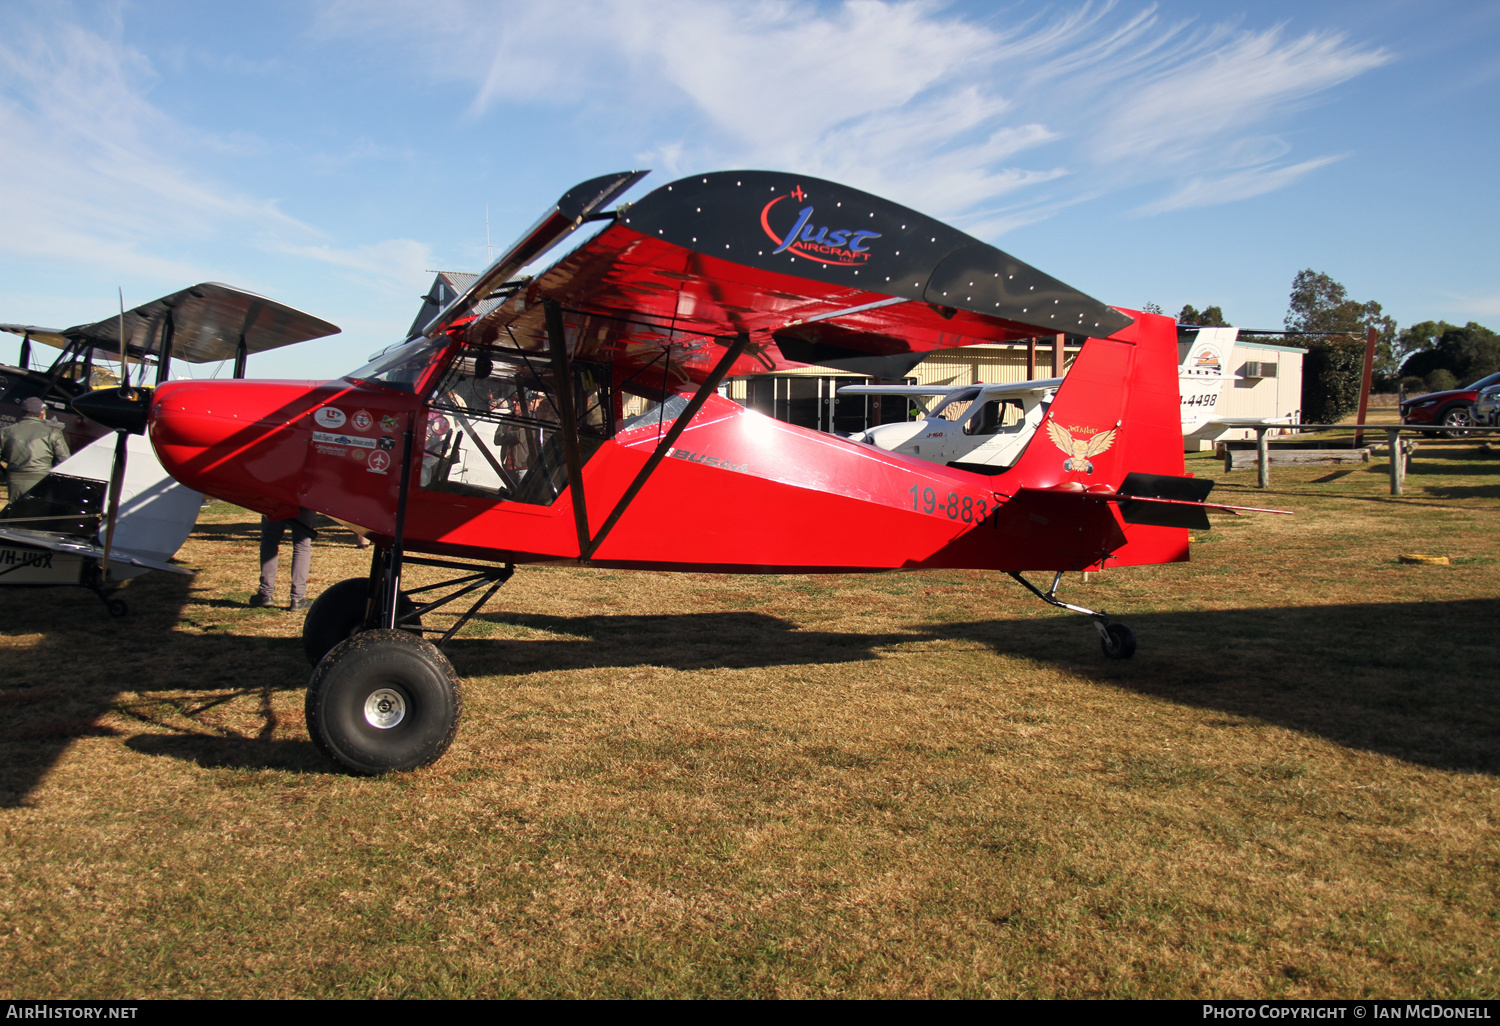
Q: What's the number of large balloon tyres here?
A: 2